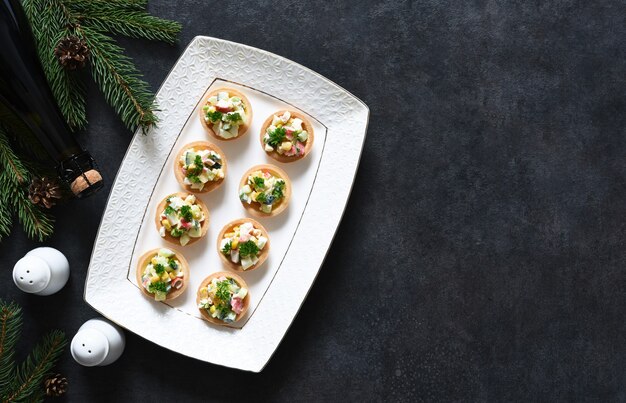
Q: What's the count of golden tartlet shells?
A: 8